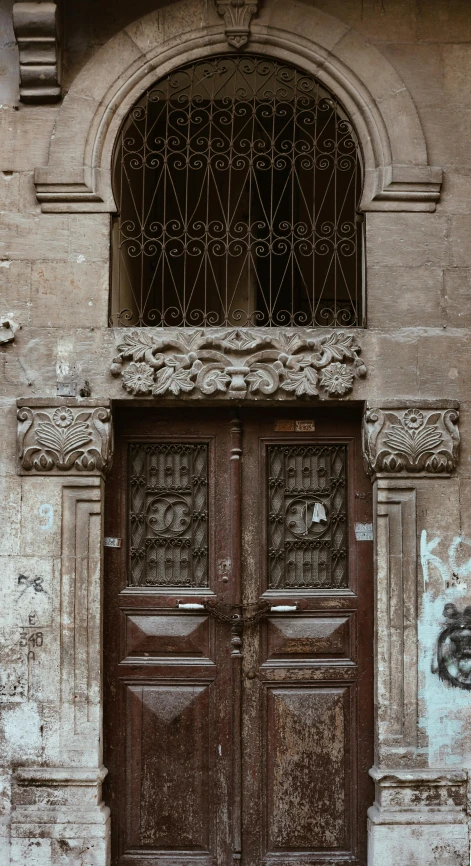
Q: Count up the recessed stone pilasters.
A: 2